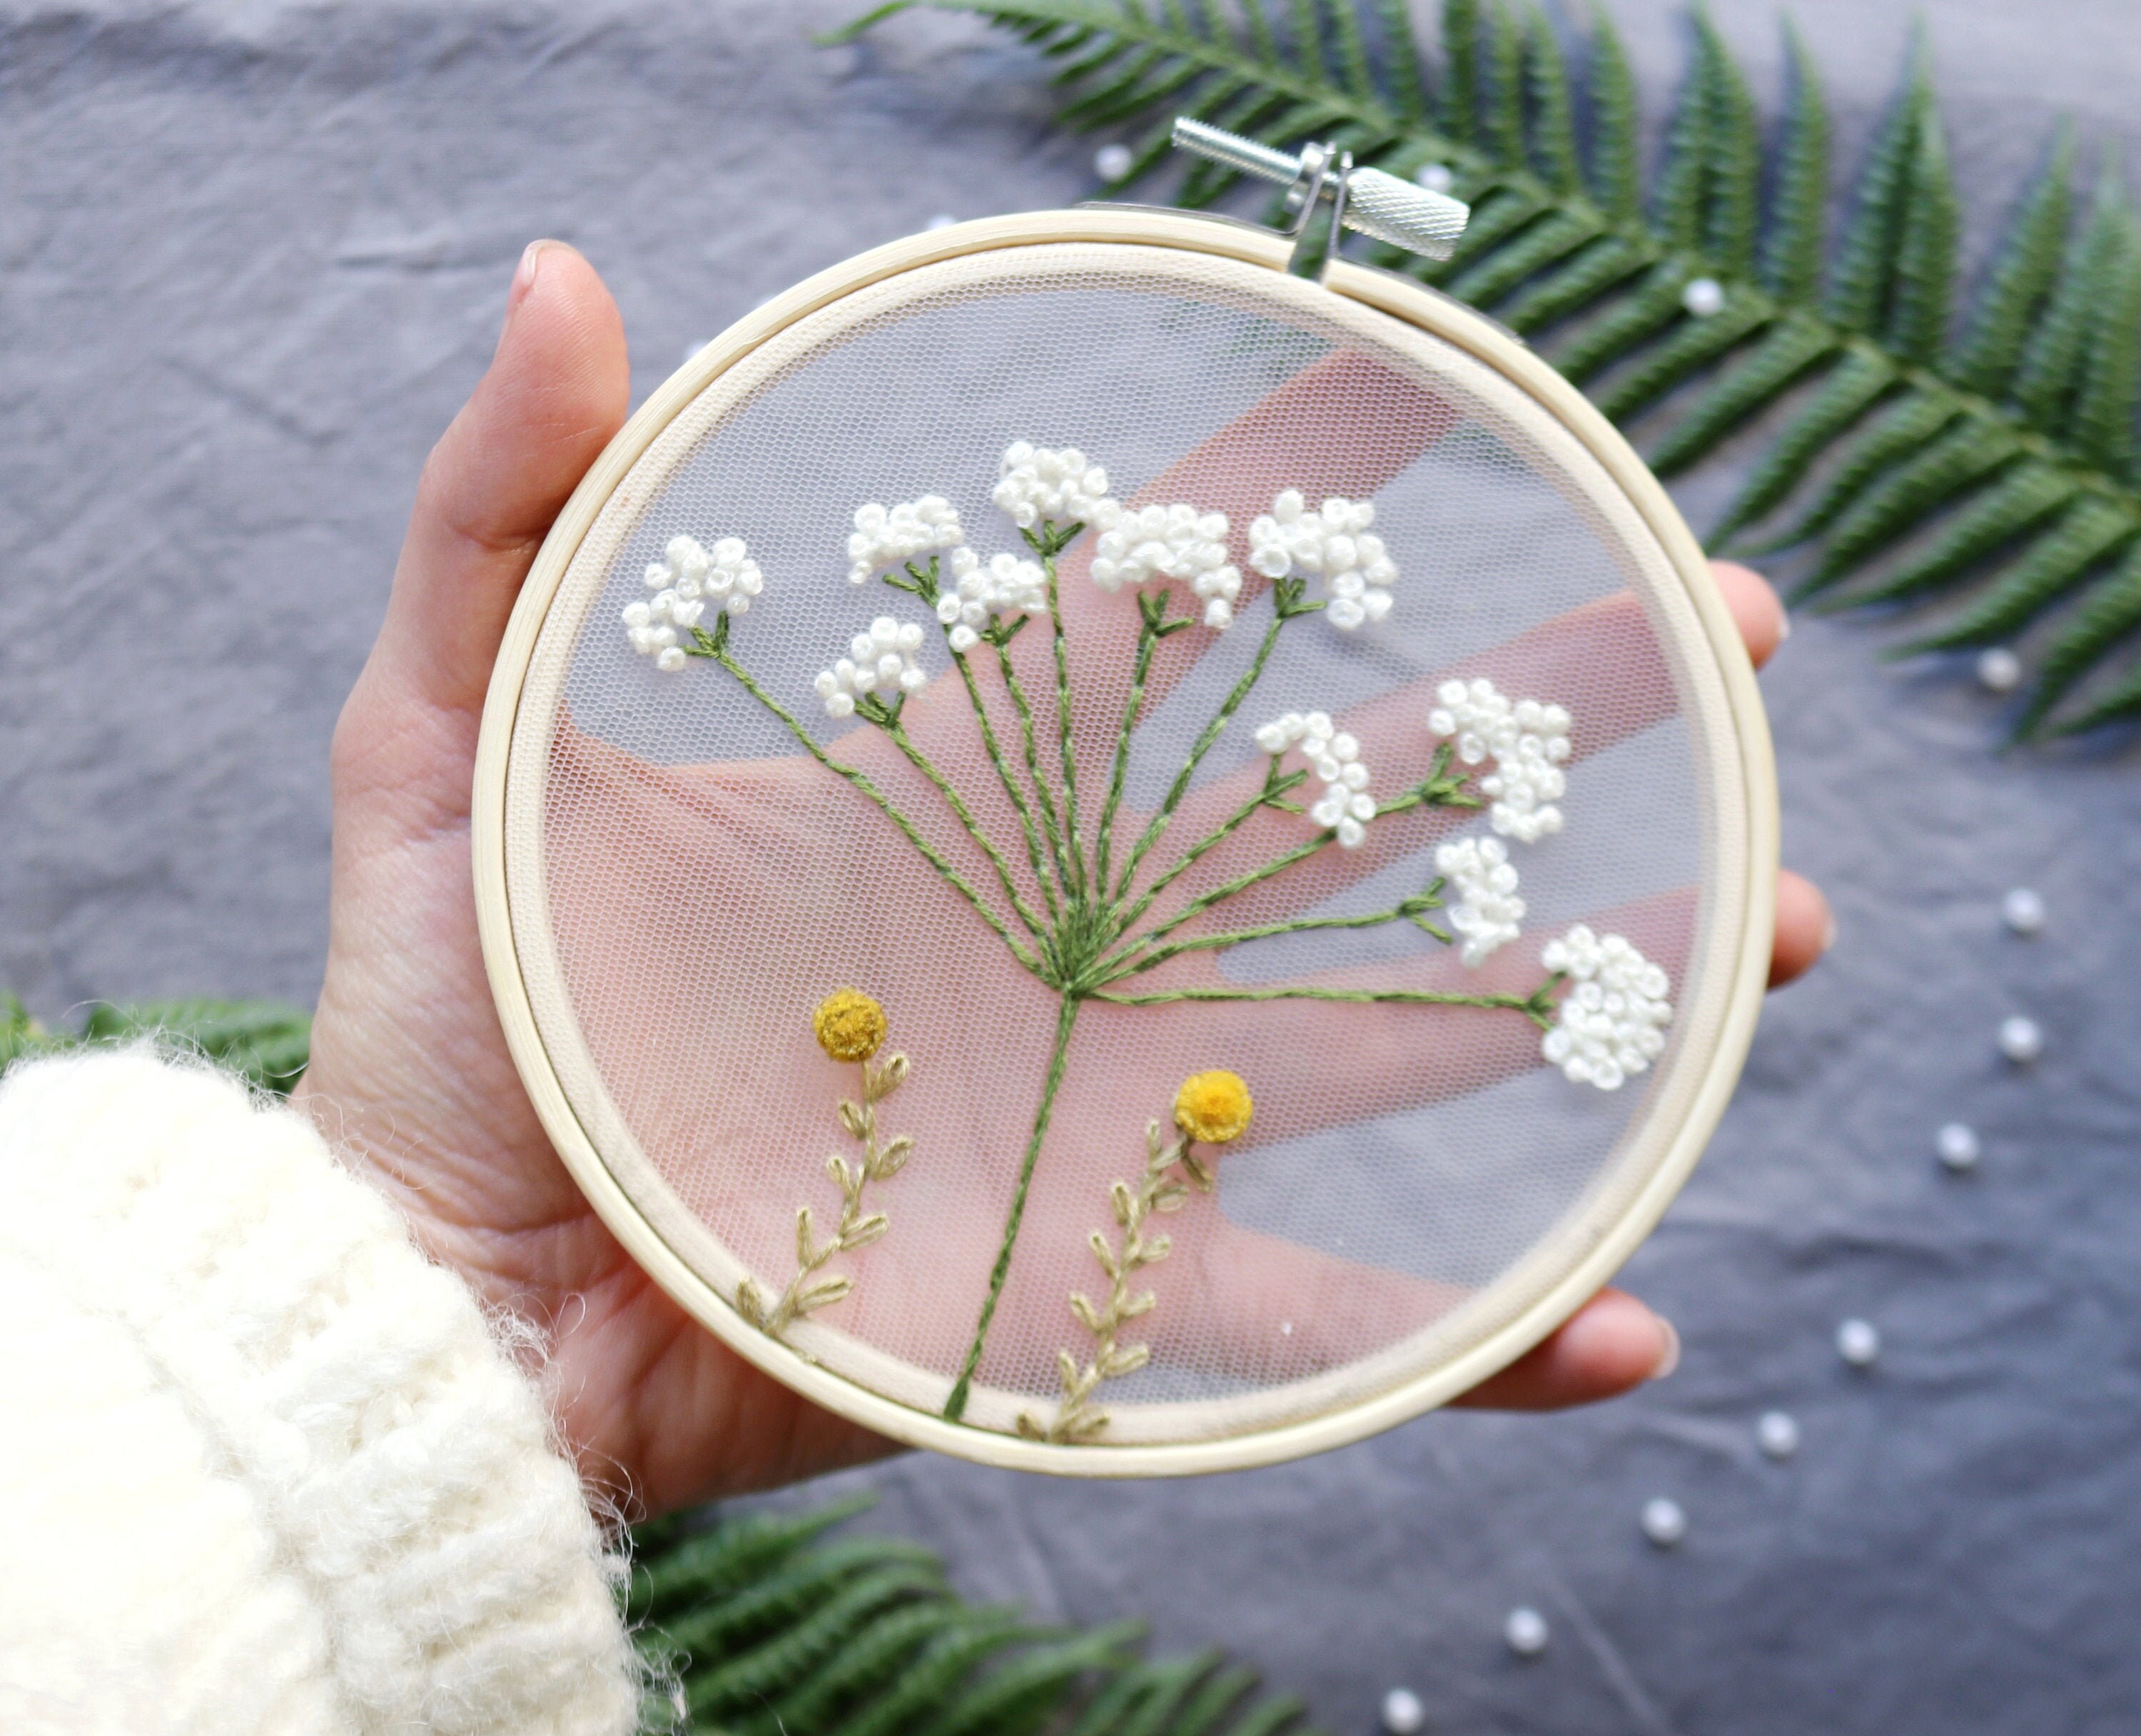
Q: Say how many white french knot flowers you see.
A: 11